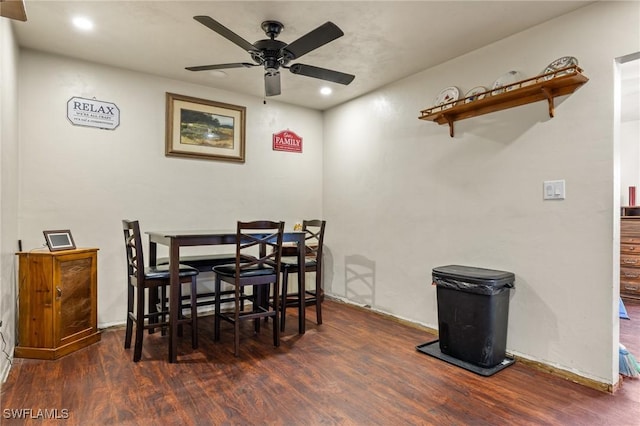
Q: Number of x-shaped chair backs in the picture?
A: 3